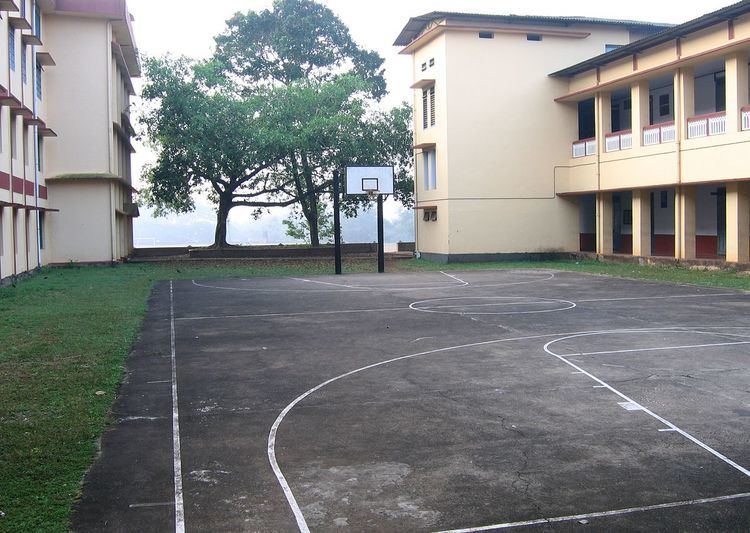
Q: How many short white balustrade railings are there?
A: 5